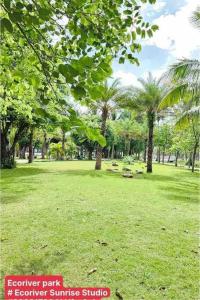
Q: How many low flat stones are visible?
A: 5